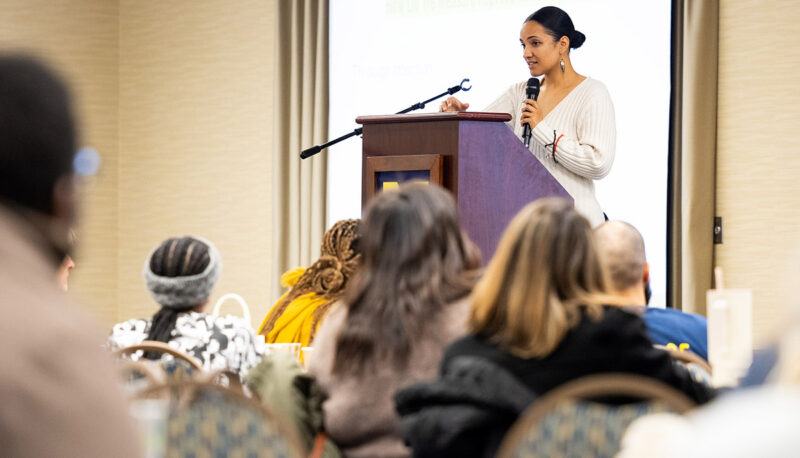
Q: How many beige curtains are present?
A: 2